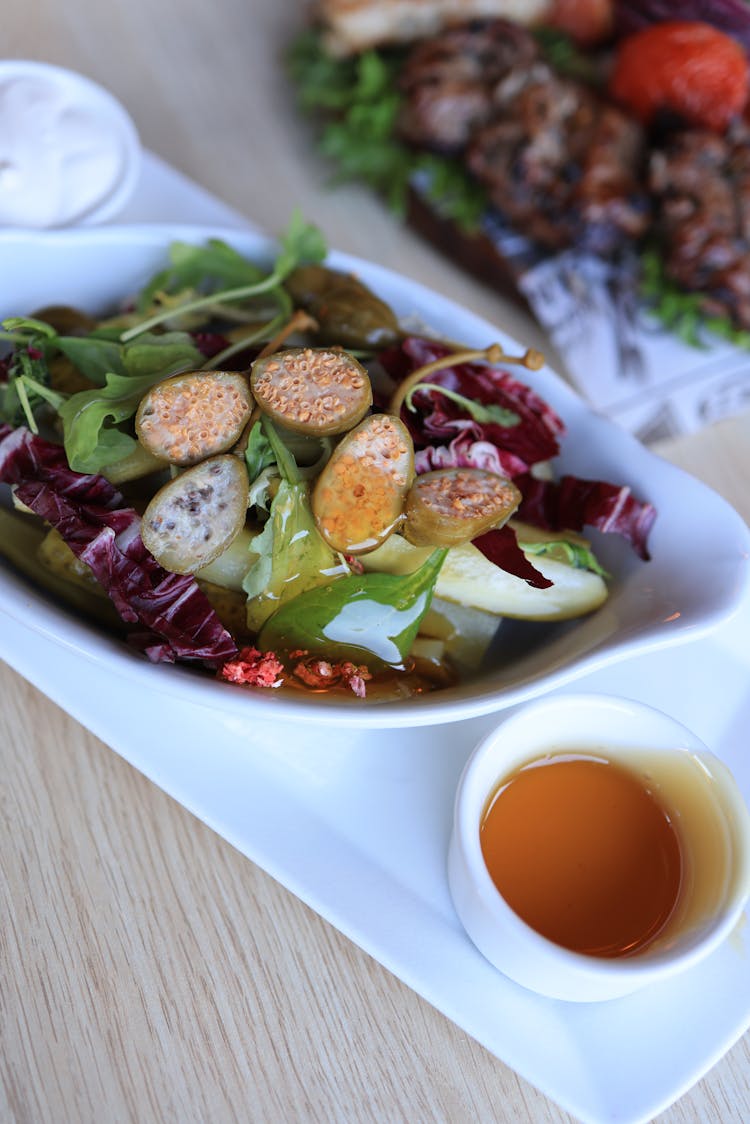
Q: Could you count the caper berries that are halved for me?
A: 5